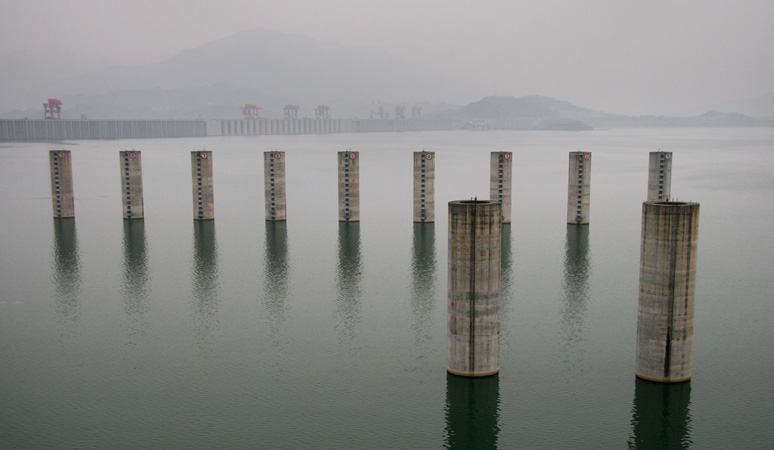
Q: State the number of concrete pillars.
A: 11